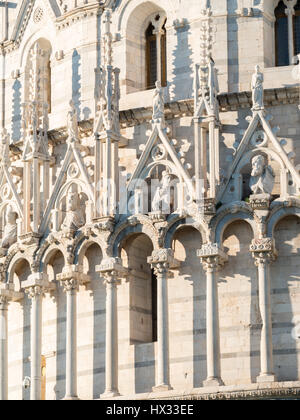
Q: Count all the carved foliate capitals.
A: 7